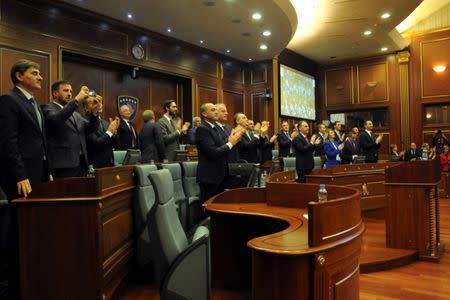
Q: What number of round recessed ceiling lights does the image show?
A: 11